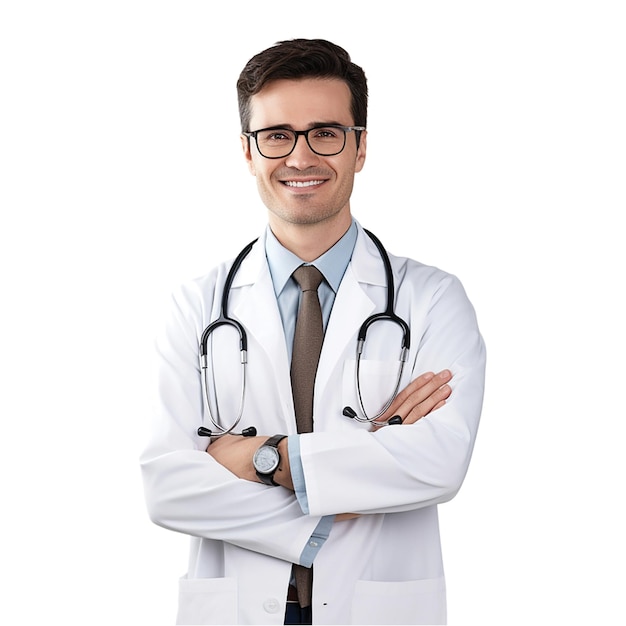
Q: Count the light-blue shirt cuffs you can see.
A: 2